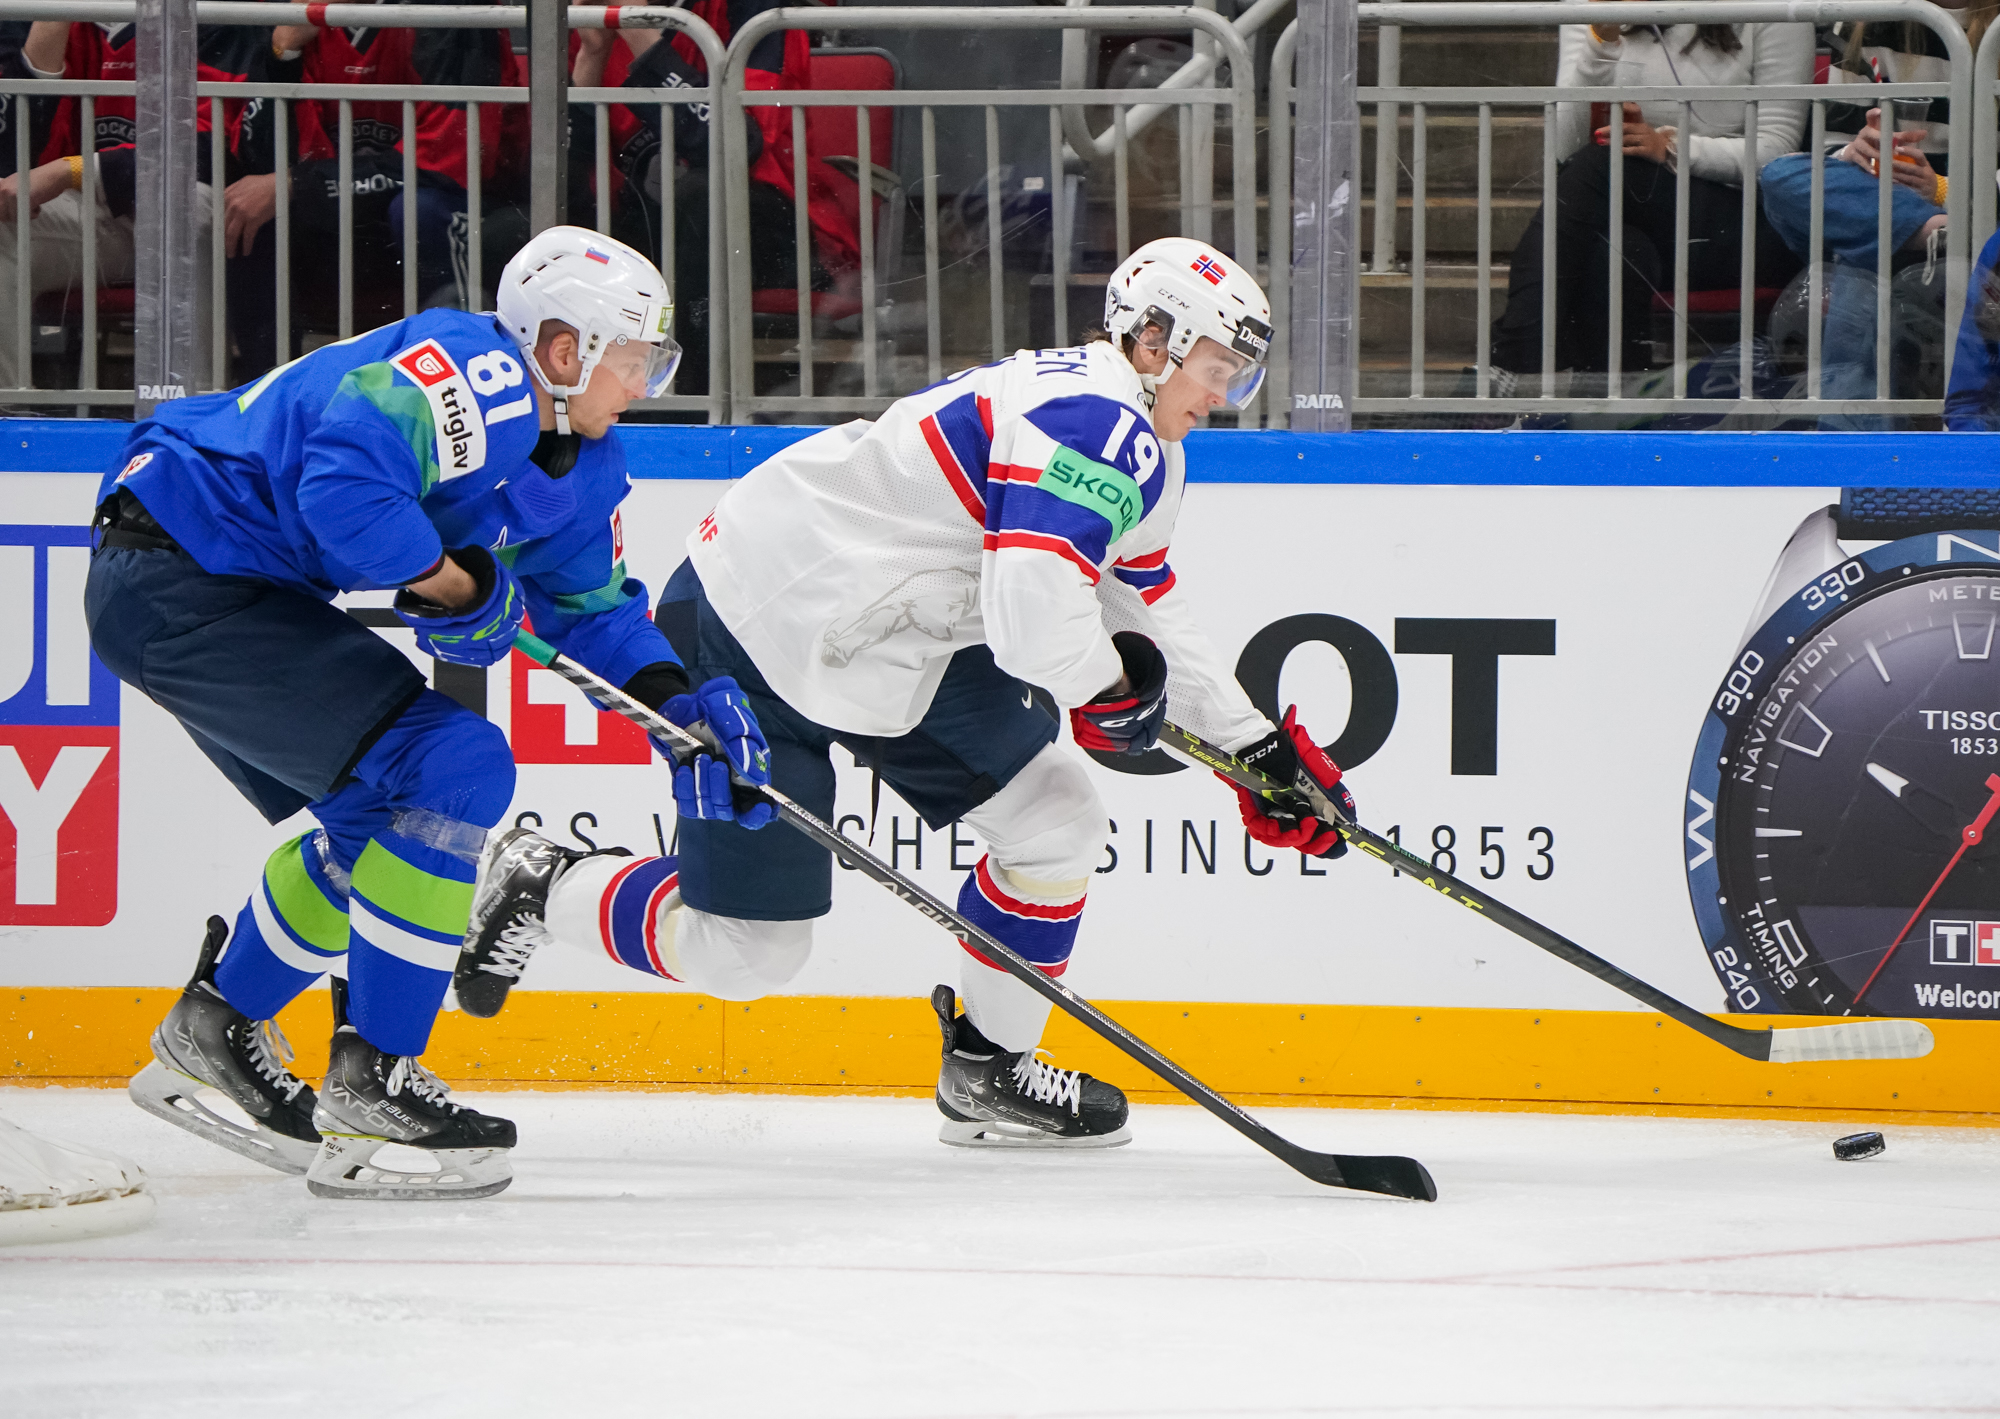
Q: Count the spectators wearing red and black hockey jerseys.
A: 3